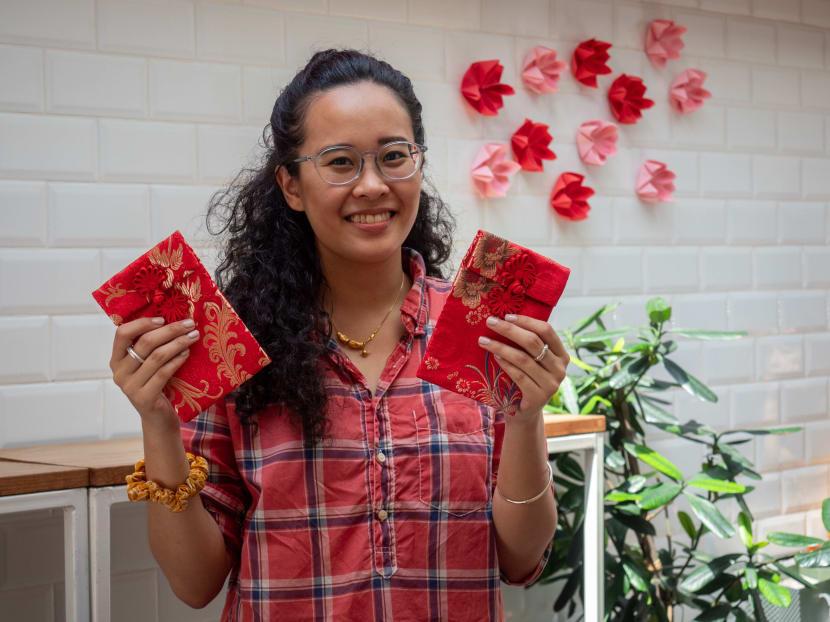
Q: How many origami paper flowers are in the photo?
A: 11